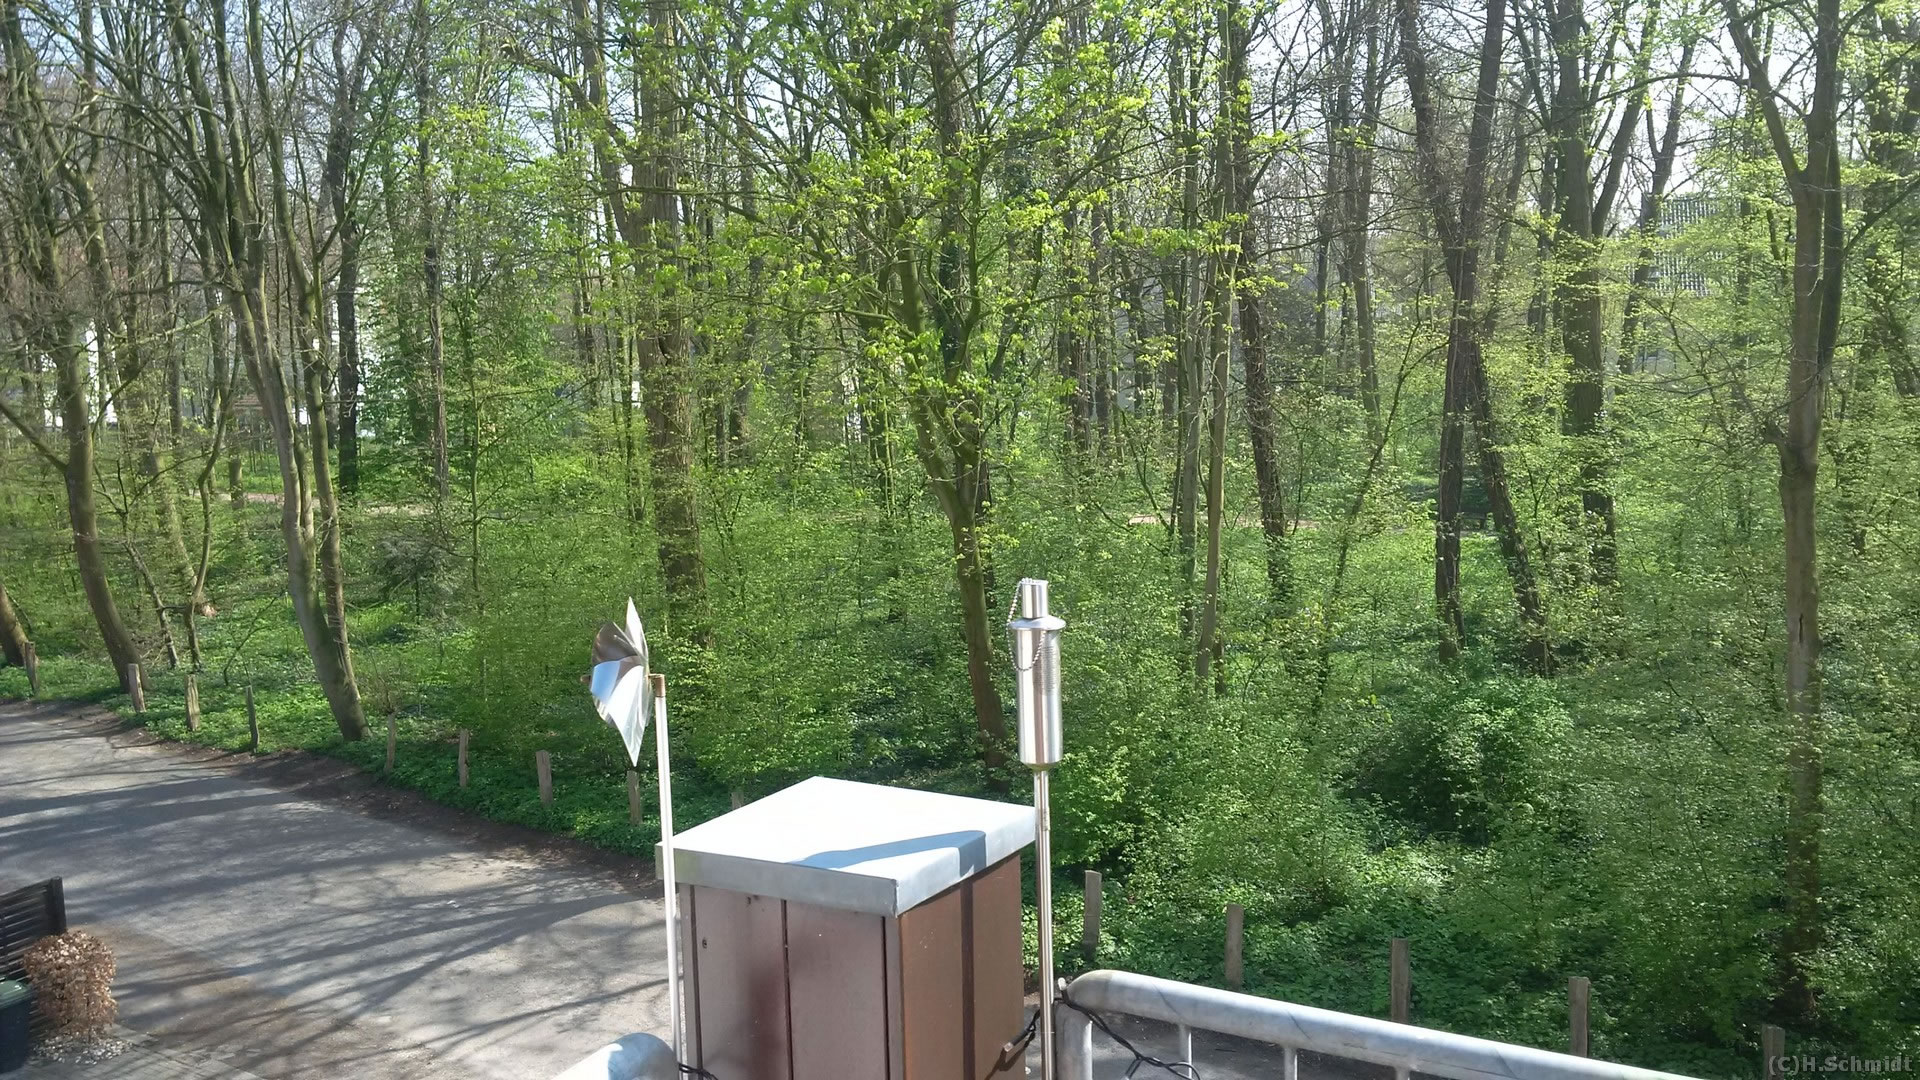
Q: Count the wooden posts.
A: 14